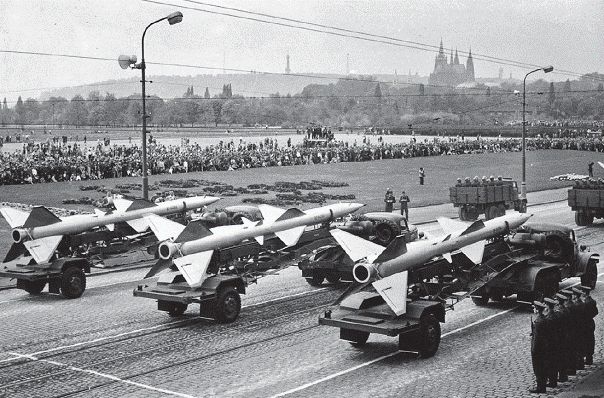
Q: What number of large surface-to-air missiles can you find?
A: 3